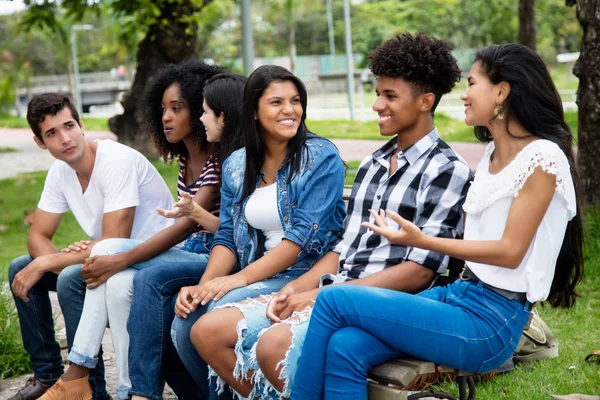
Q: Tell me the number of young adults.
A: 6